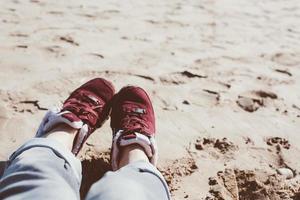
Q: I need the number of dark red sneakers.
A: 2